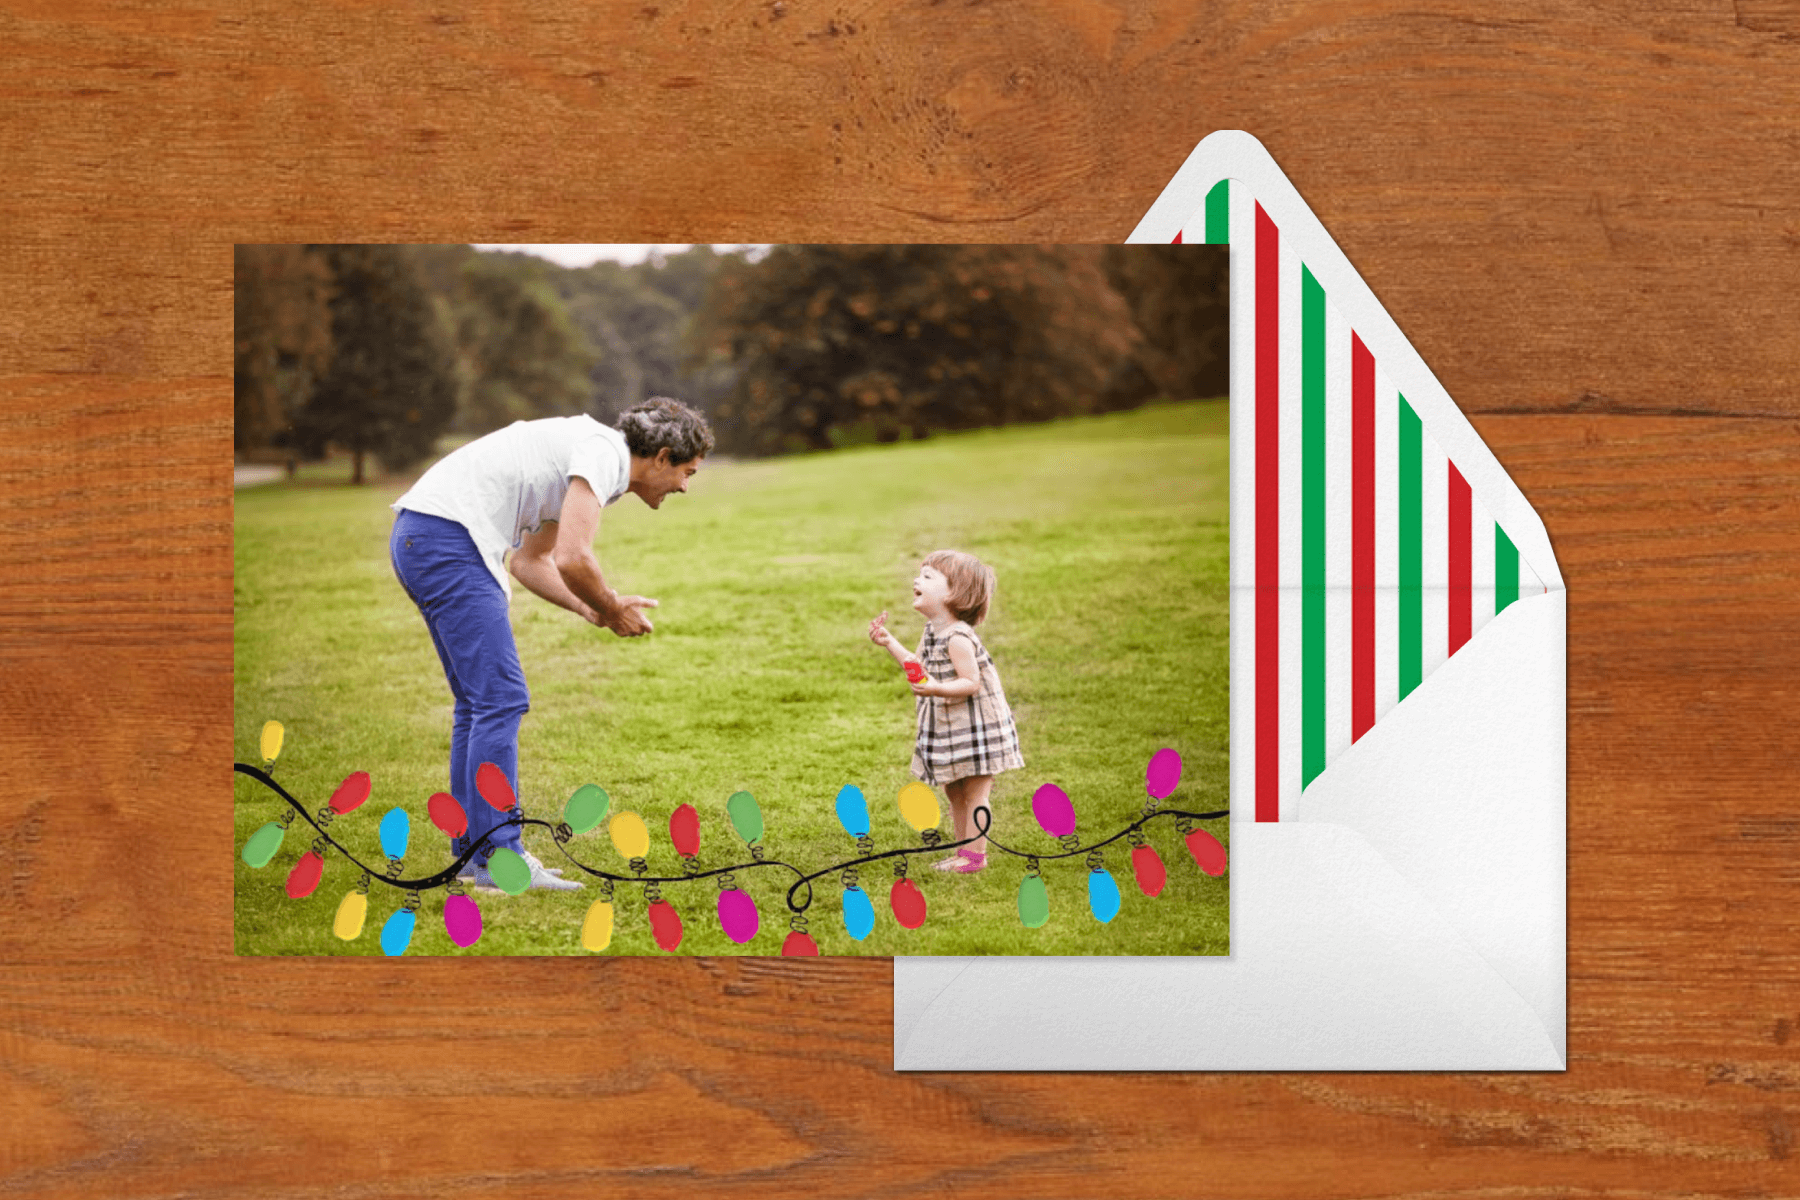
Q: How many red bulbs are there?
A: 10